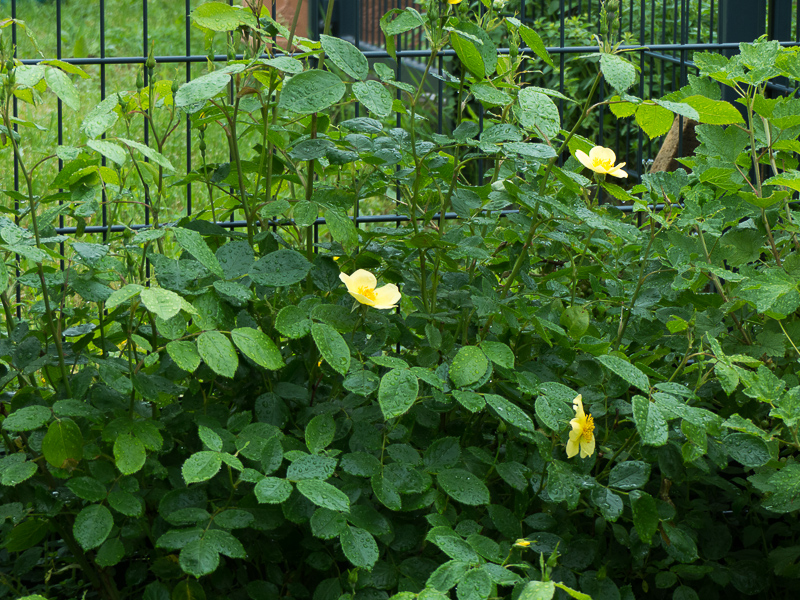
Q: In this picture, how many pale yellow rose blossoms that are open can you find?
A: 3